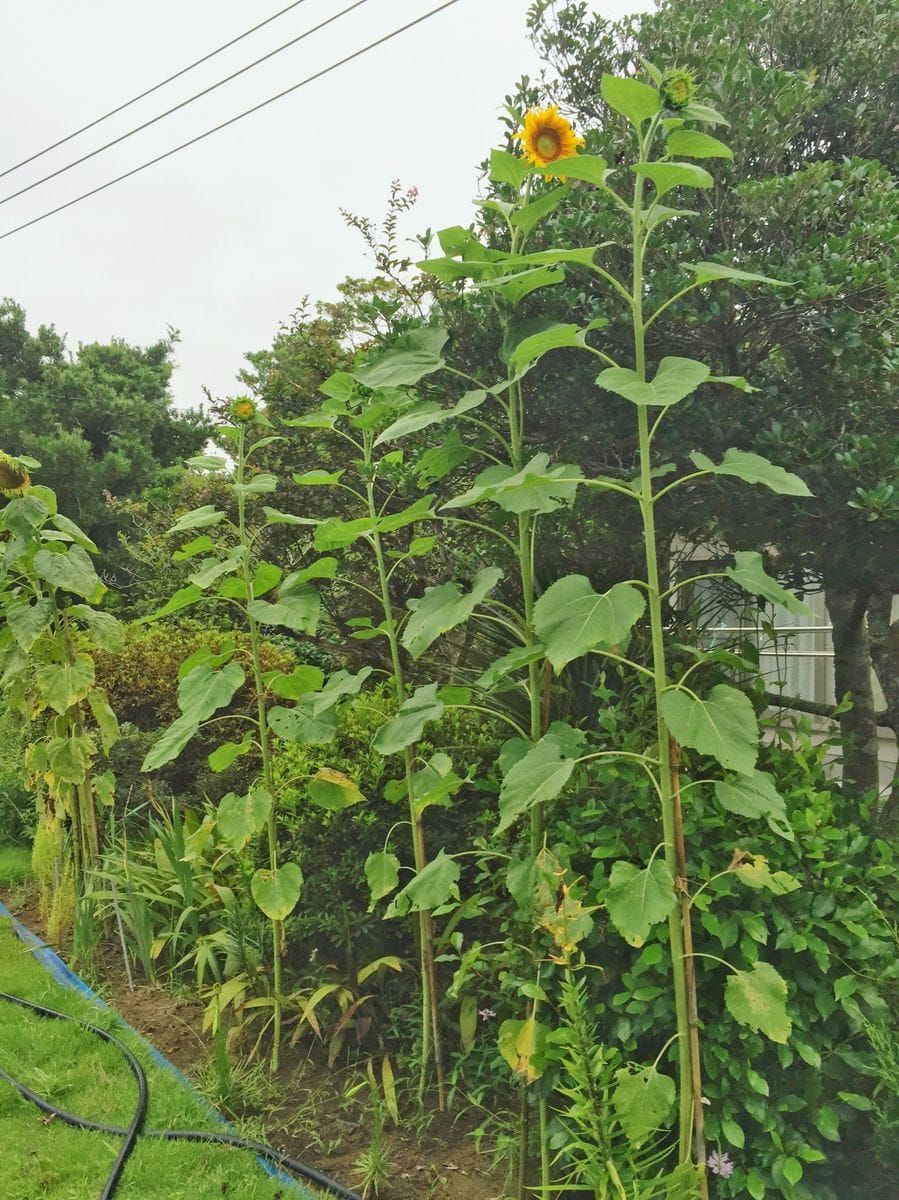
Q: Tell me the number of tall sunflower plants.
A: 5